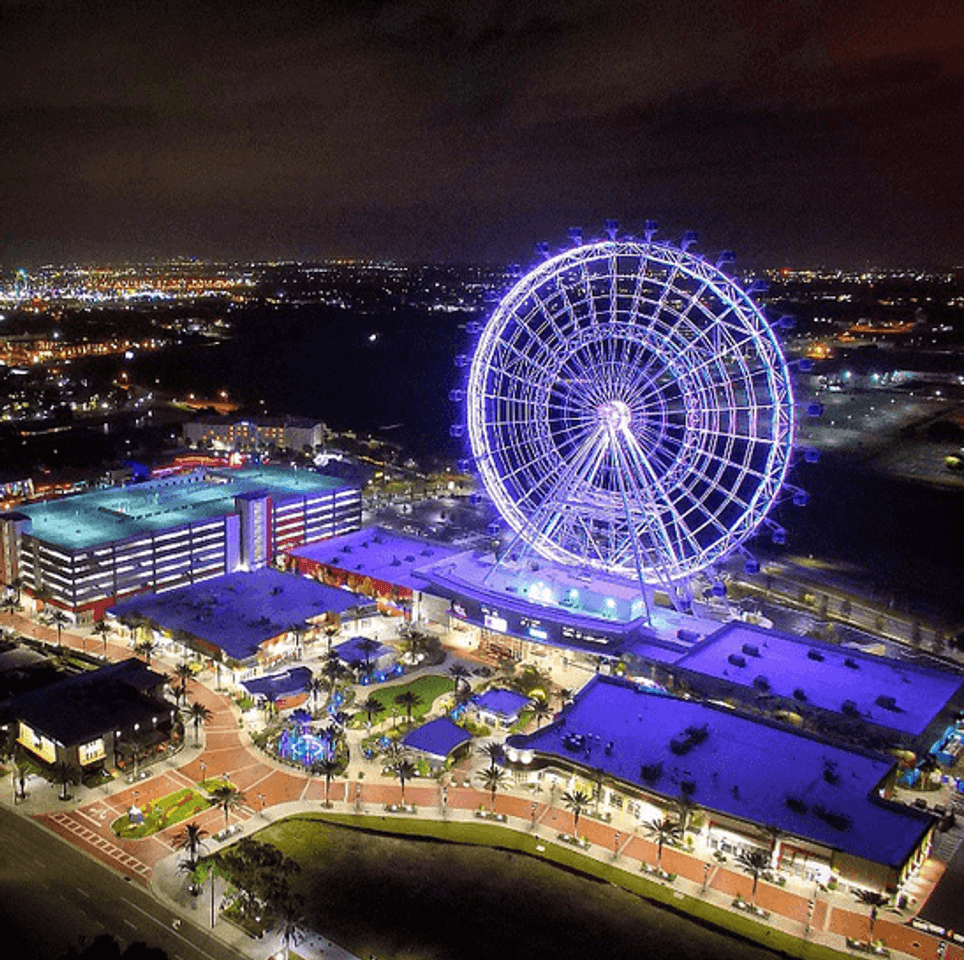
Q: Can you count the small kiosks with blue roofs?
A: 4